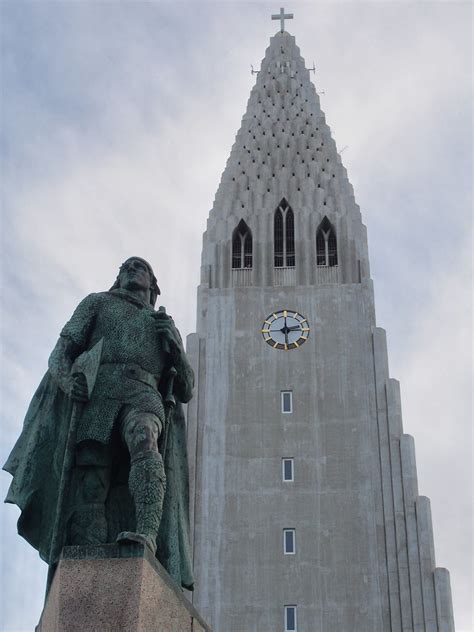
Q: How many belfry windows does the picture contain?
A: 3